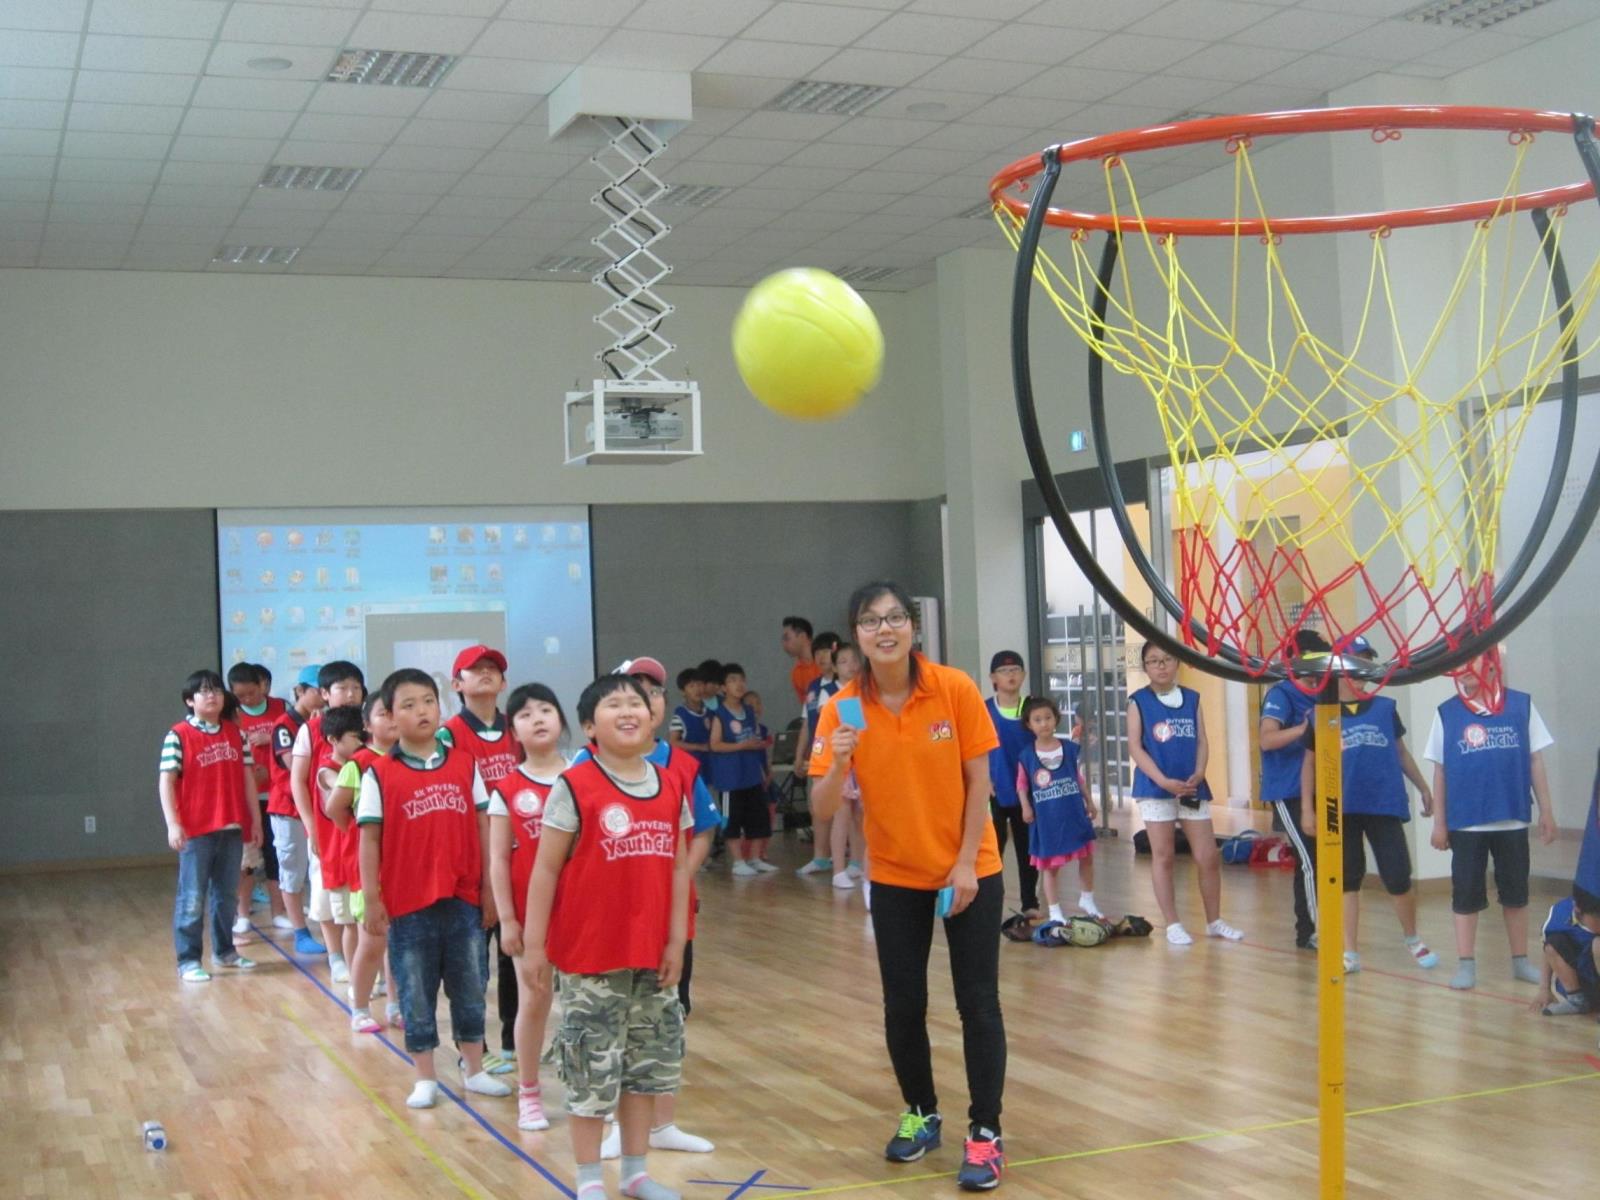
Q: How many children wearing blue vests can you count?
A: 14